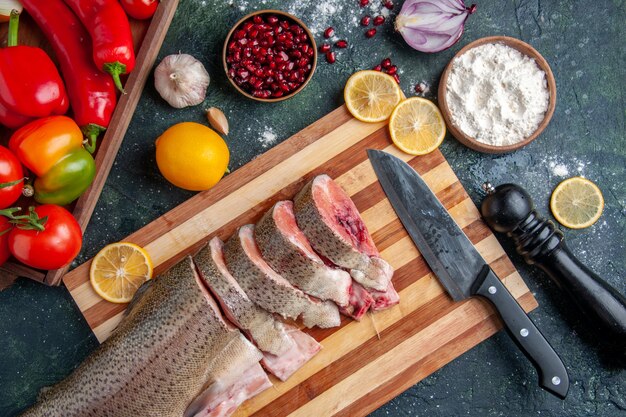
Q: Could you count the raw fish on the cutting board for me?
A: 1